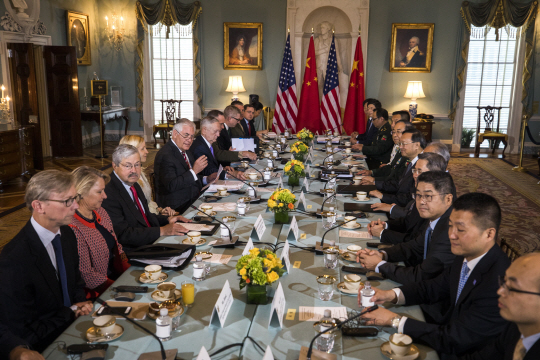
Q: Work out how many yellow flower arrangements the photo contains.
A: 5